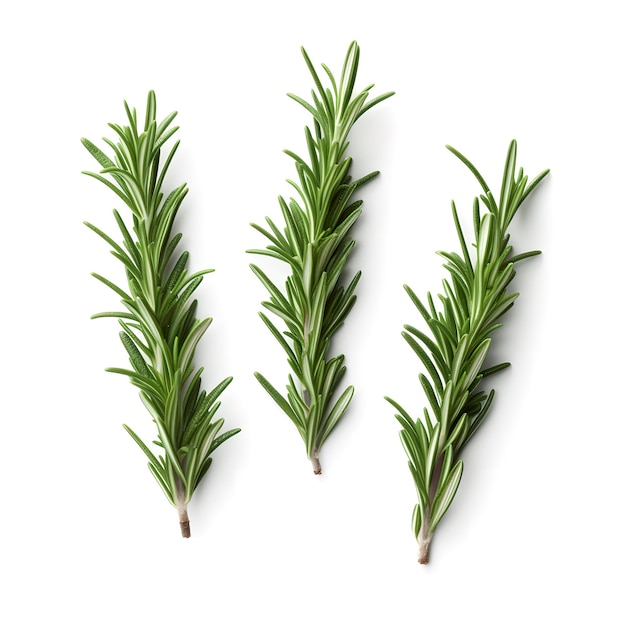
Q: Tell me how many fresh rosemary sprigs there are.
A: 3